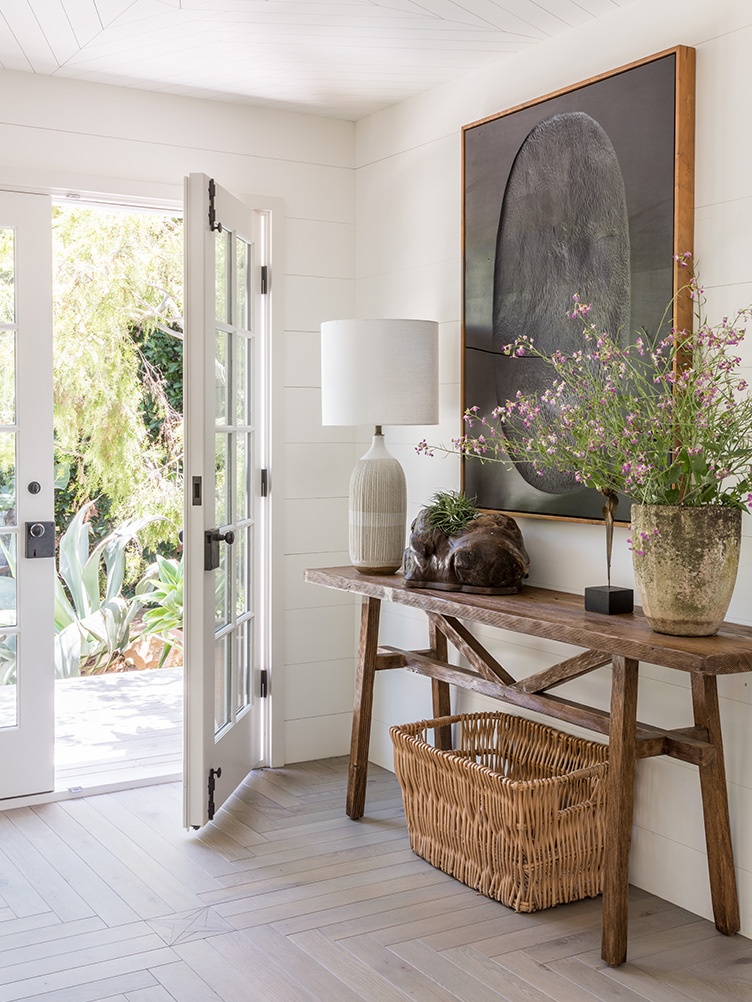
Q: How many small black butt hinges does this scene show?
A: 3